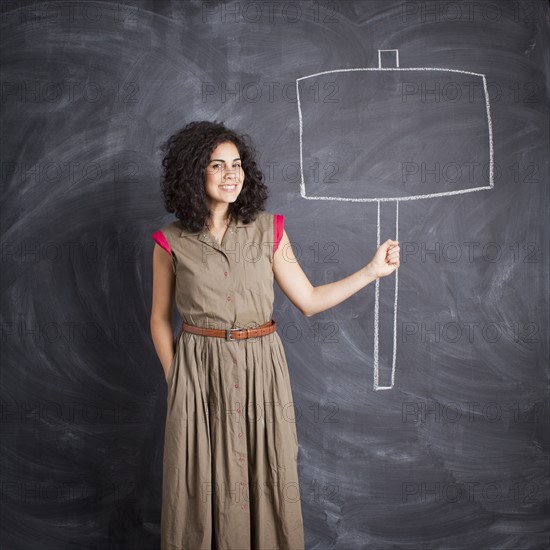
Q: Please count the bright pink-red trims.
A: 2